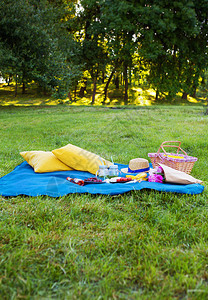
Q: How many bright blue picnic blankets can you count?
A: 1